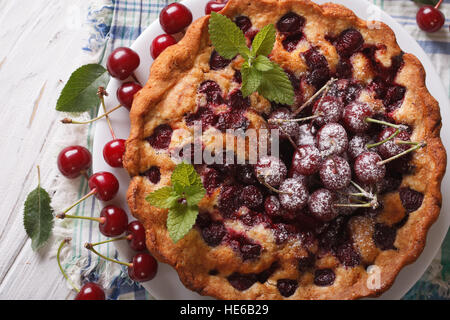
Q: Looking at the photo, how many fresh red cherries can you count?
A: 13